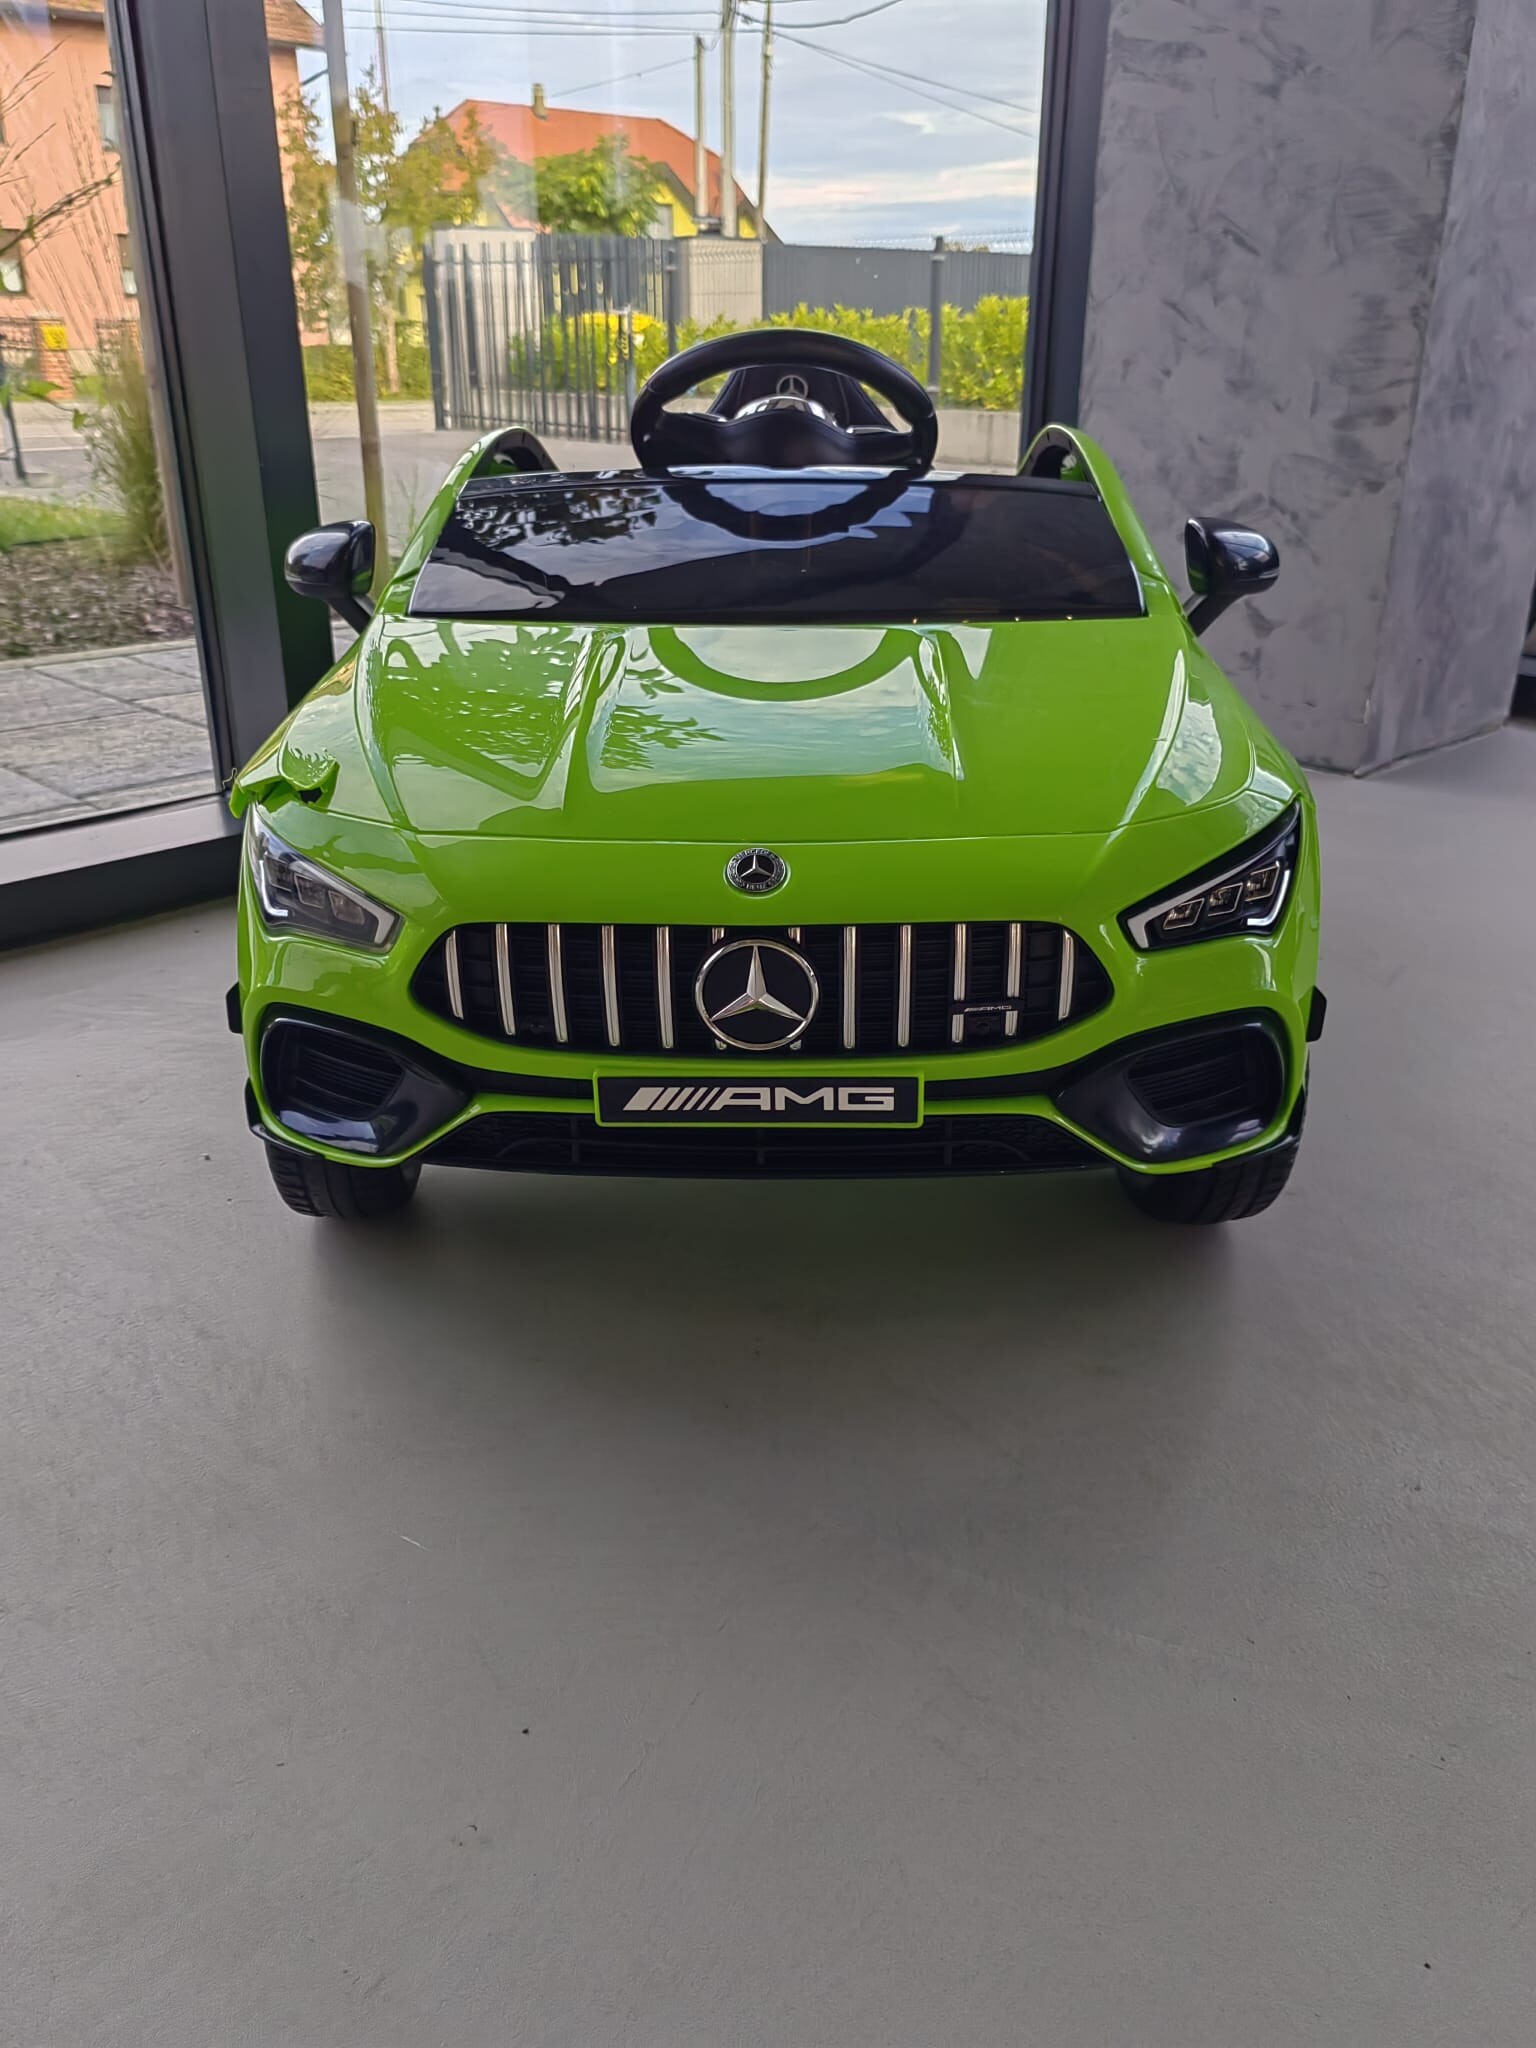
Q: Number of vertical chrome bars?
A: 12